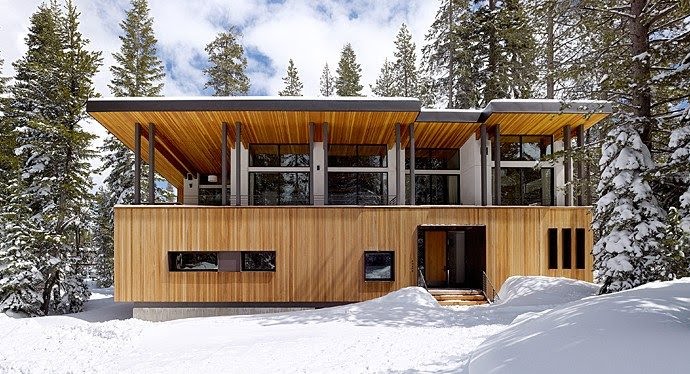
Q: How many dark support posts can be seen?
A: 12